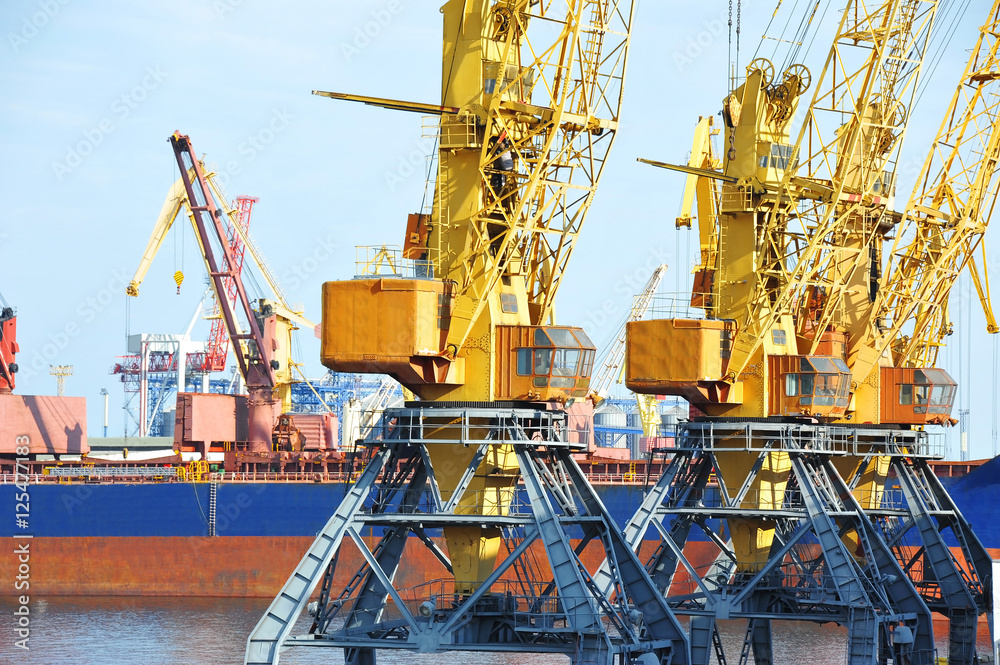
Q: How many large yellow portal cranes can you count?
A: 3